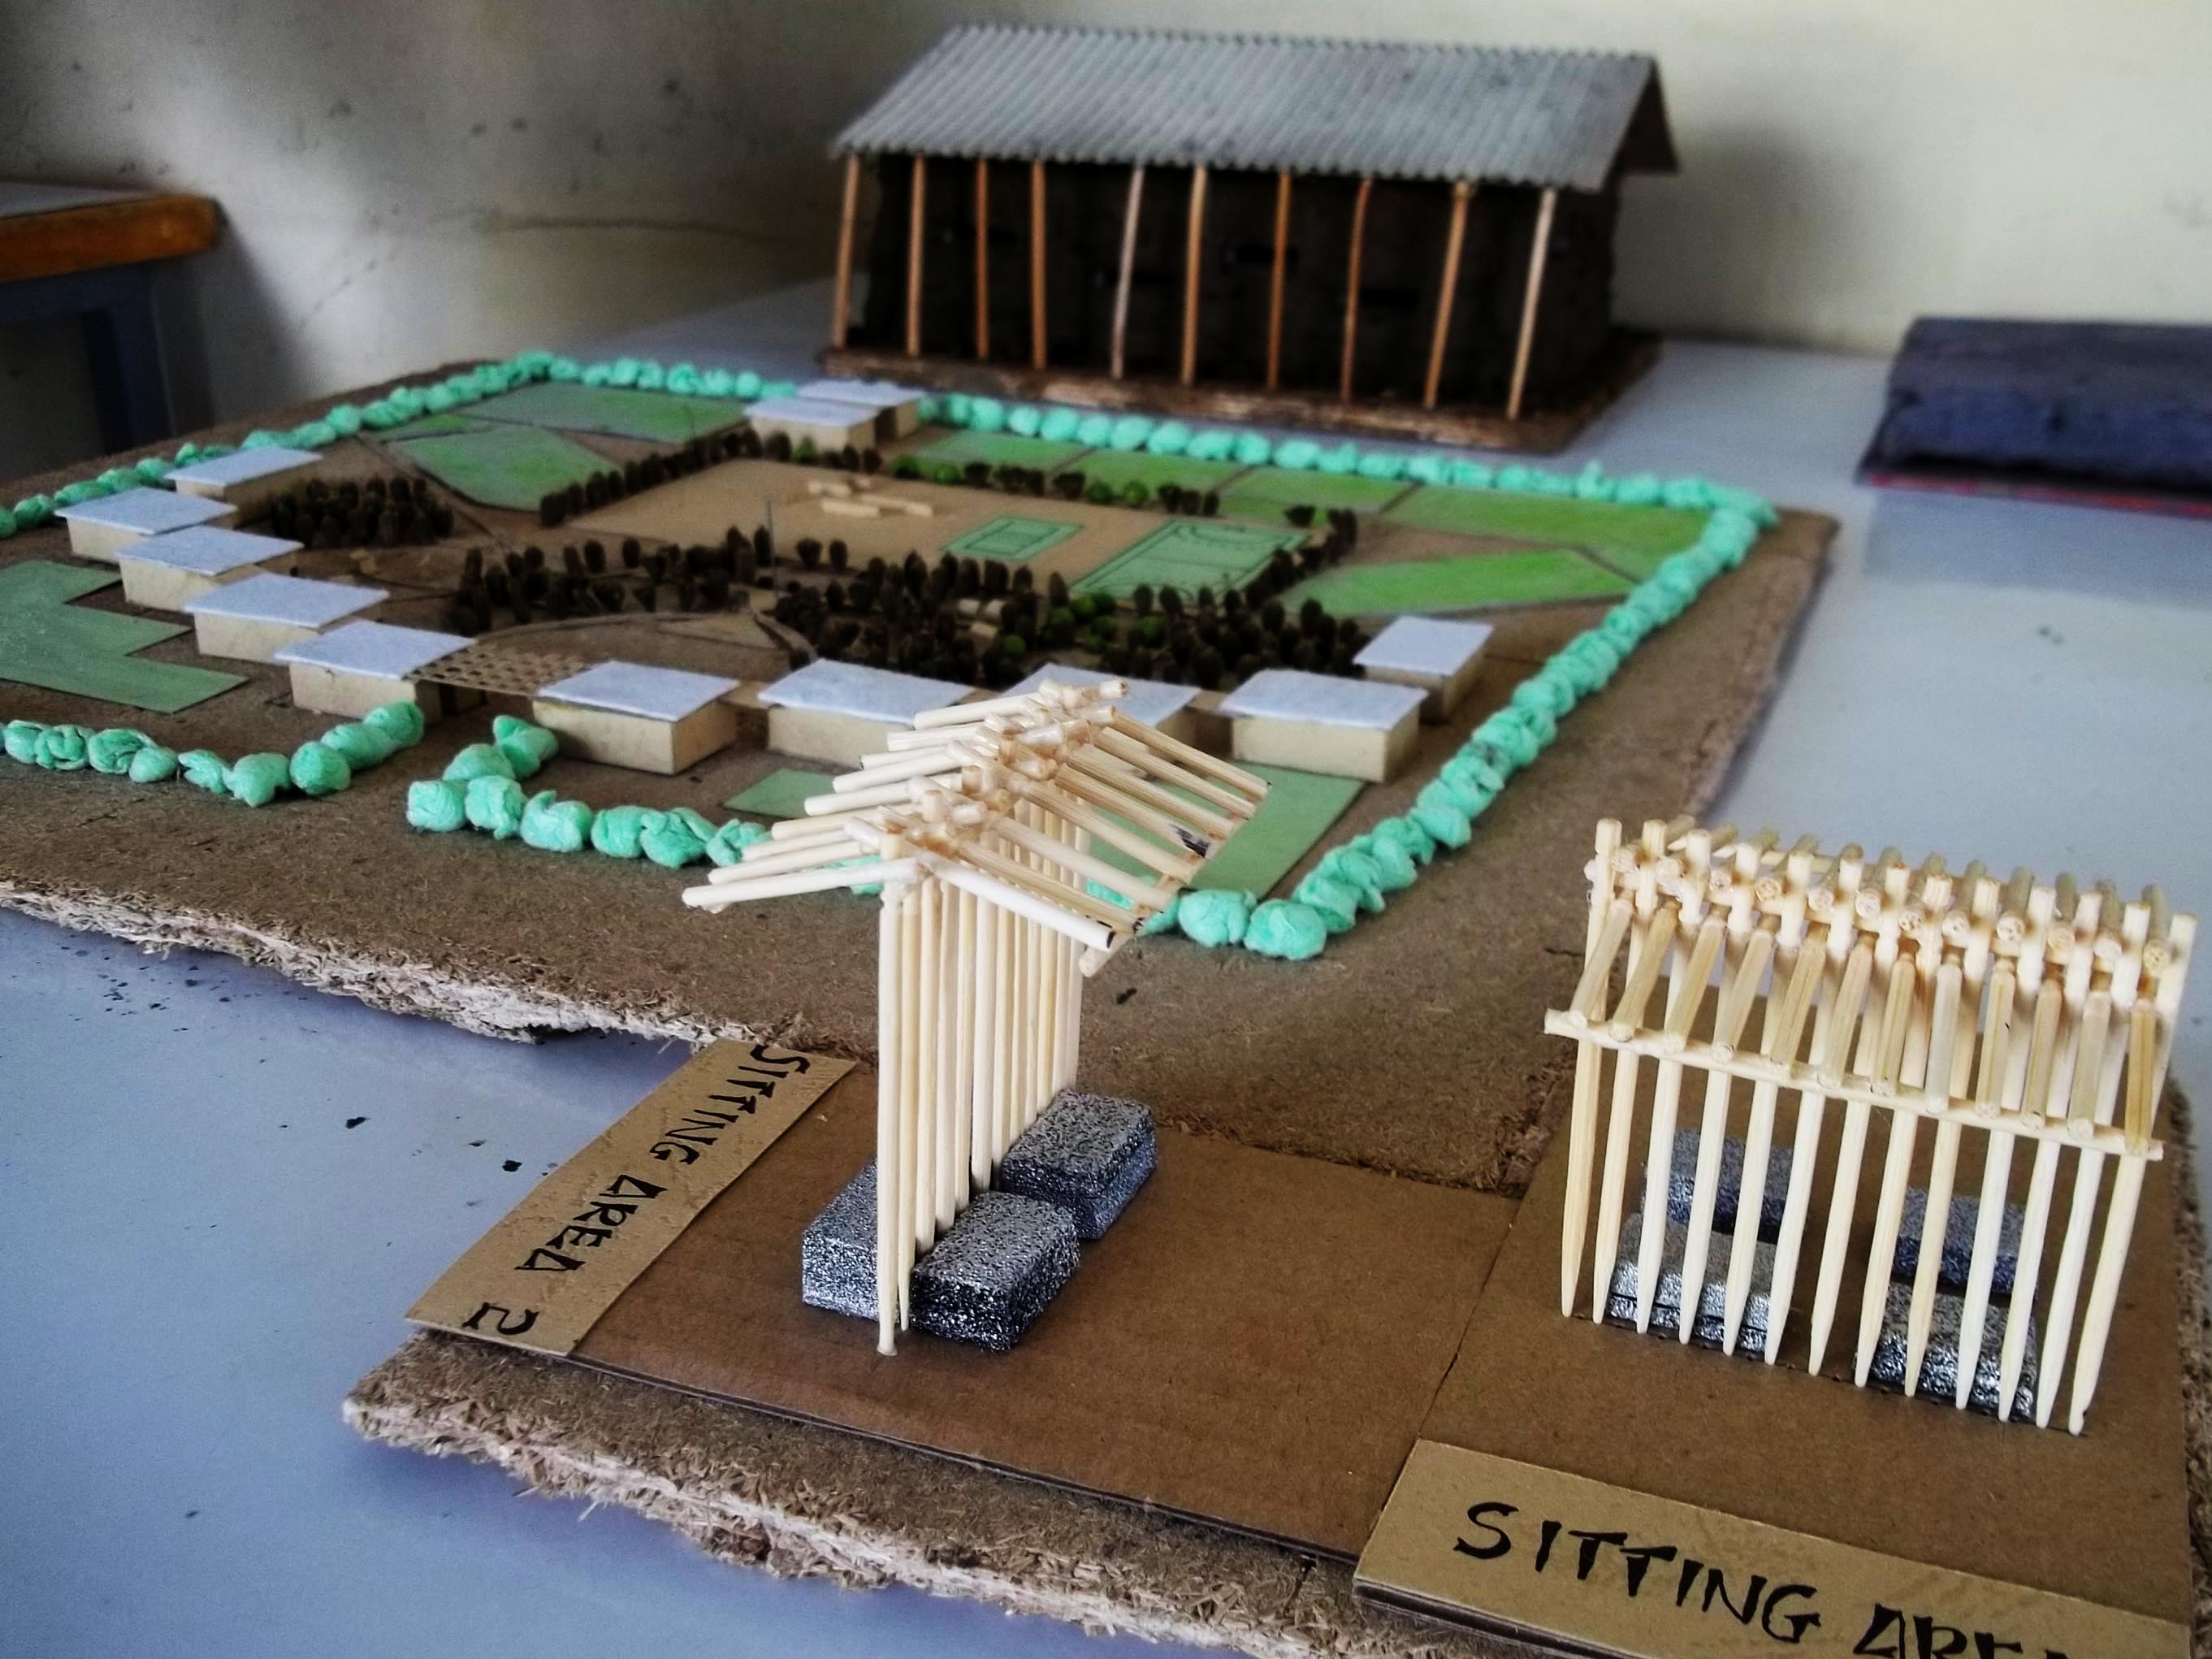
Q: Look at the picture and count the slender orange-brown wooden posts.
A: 10